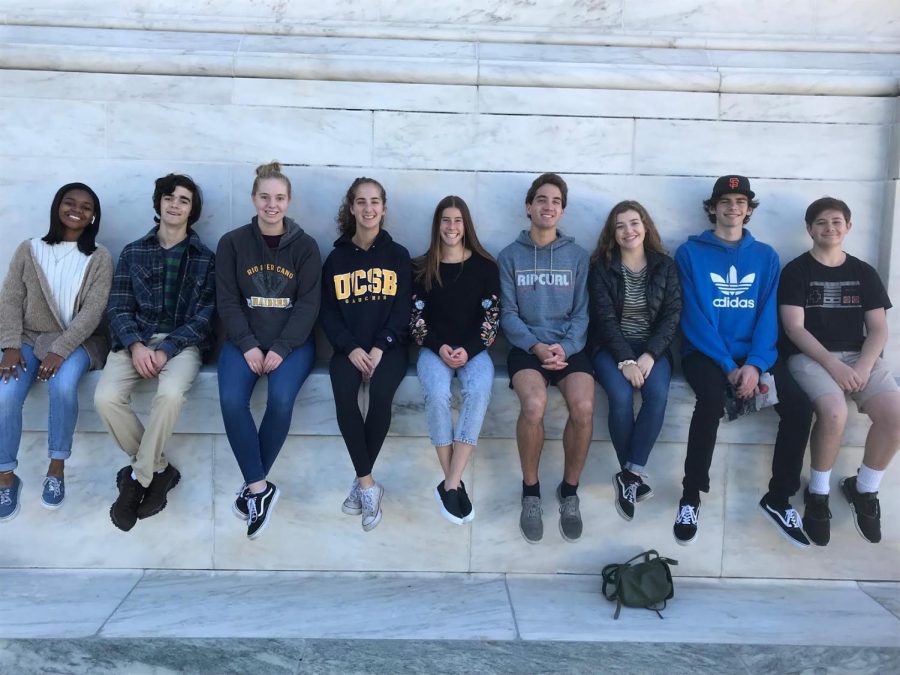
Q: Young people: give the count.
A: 9